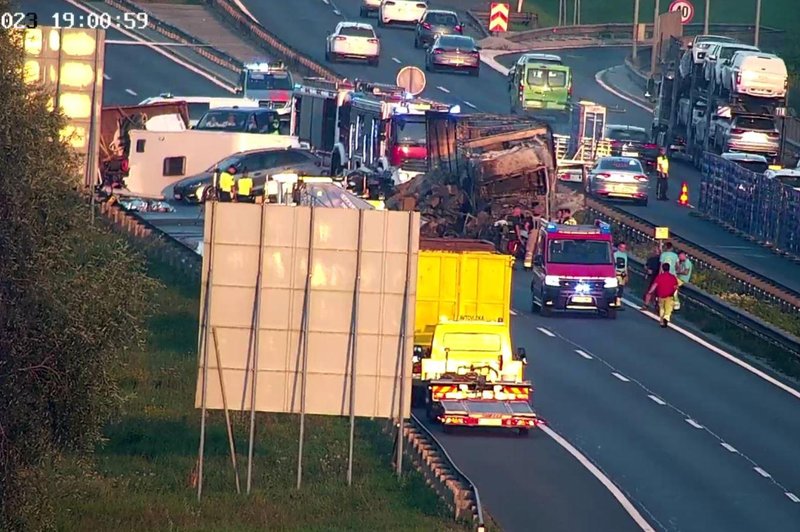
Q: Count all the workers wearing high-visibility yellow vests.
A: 3